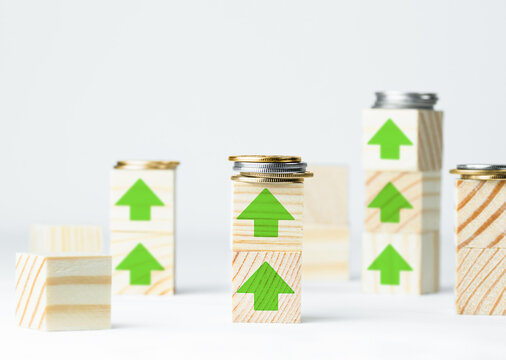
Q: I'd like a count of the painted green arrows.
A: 7